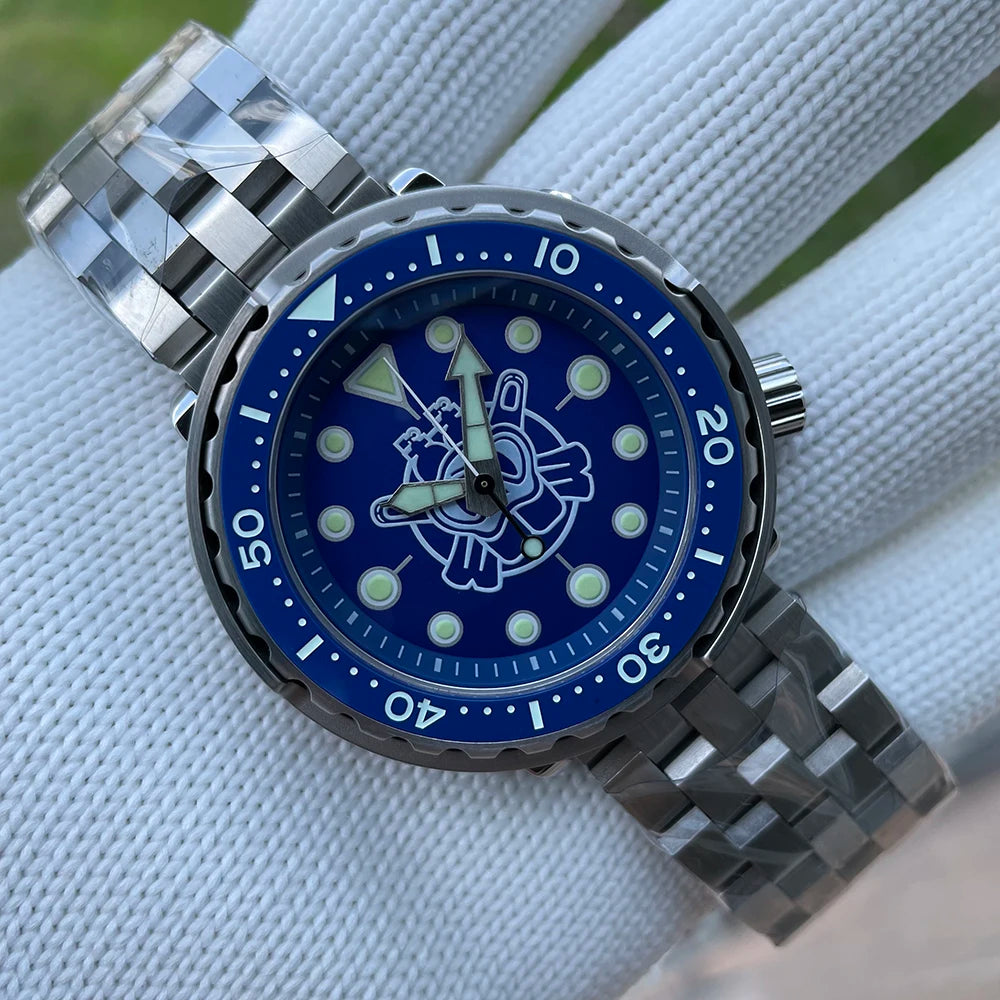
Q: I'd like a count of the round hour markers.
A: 11